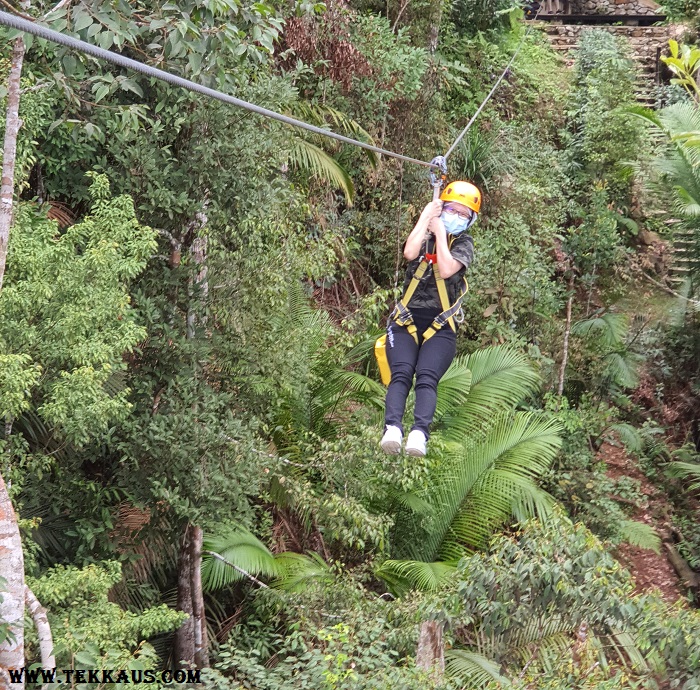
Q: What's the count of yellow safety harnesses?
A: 1